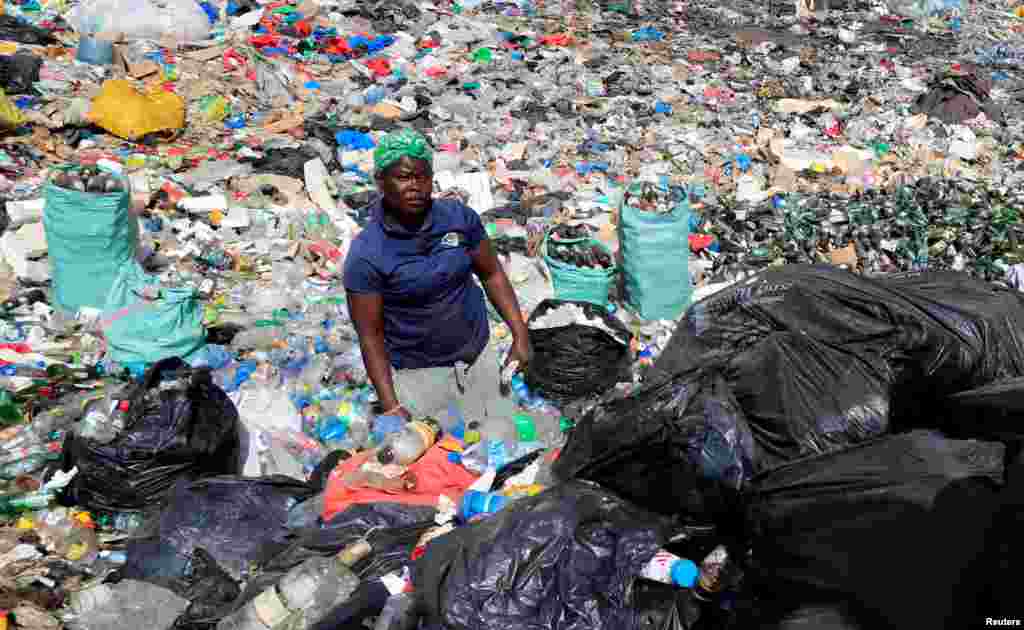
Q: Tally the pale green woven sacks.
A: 4